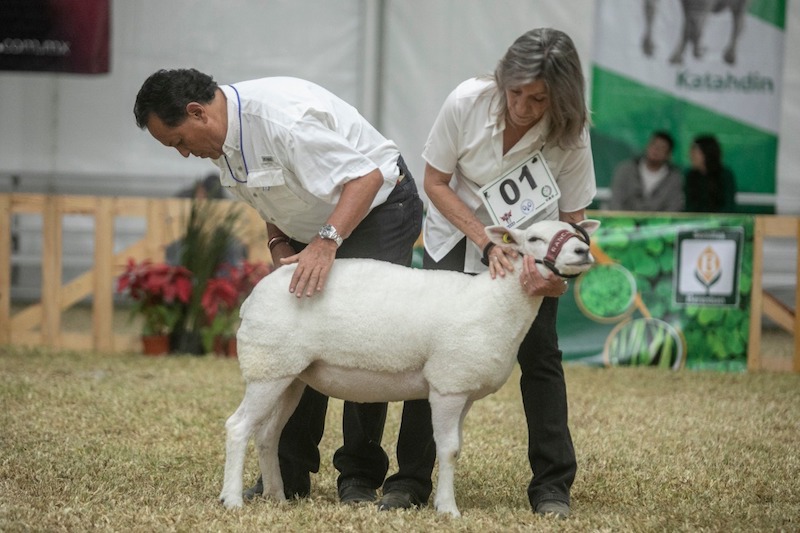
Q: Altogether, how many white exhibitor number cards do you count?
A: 1